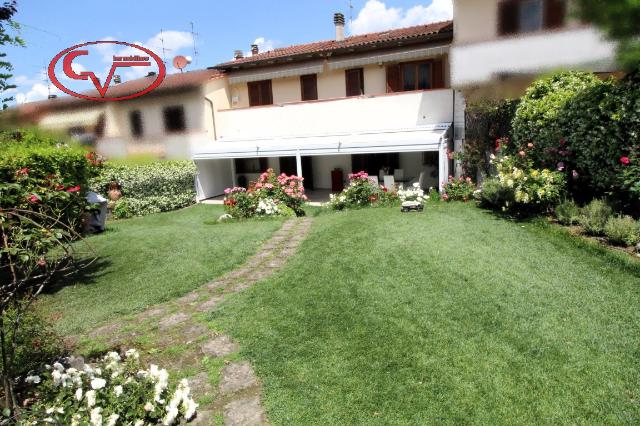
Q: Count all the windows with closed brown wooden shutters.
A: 3